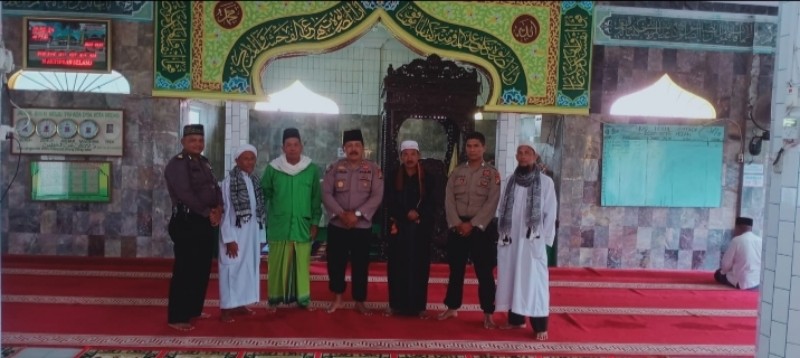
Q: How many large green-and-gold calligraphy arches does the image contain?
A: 1